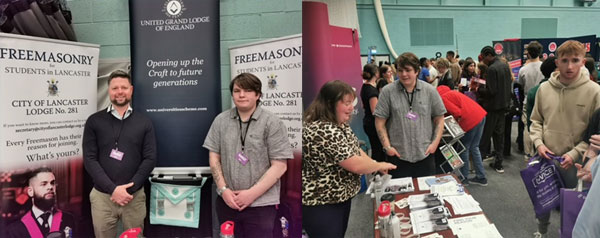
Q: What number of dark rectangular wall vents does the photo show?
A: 2